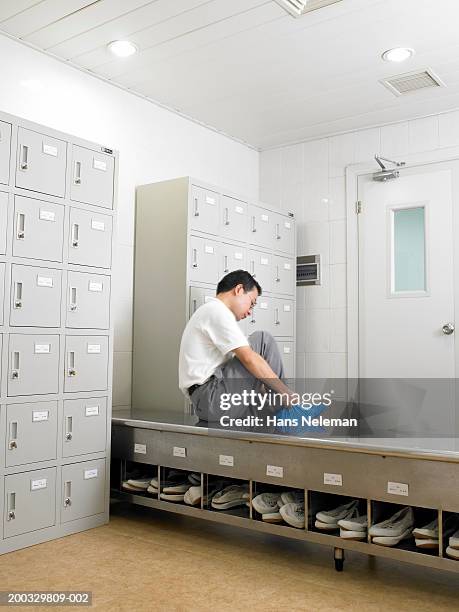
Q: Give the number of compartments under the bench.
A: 7